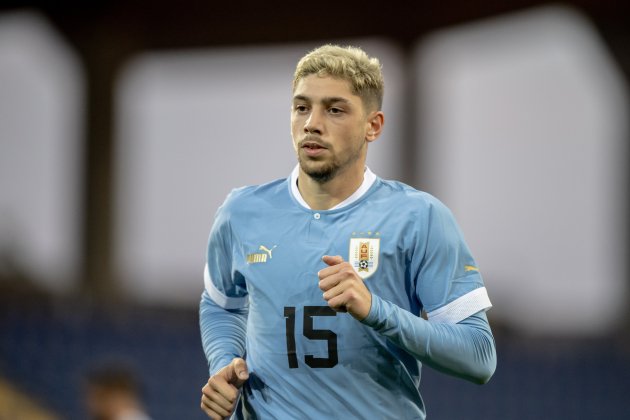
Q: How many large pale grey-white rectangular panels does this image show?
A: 3